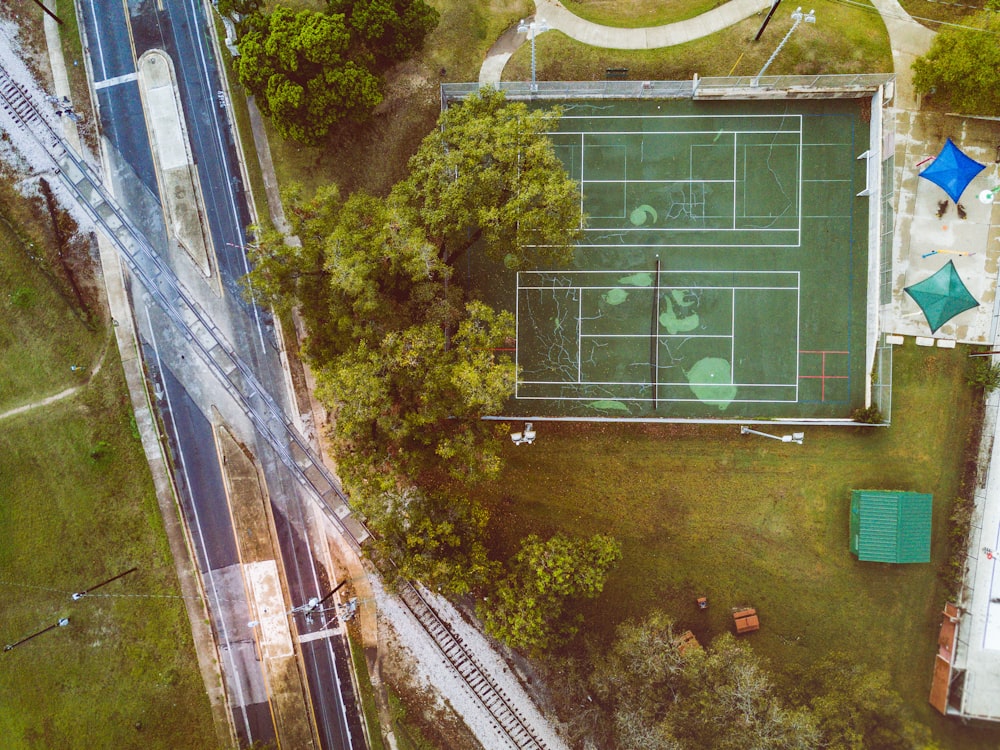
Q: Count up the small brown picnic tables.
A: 2